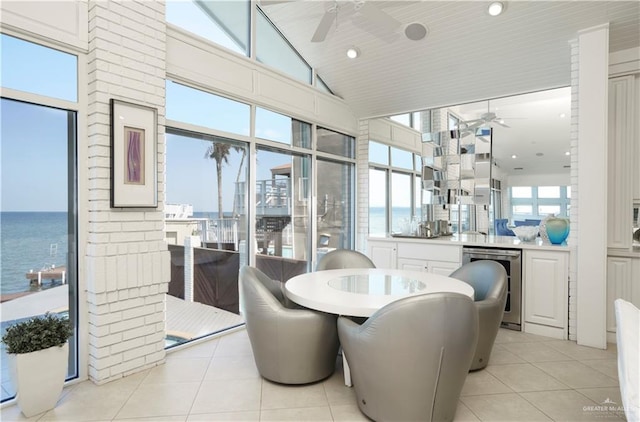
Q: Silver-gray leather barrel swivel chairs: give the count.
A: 4